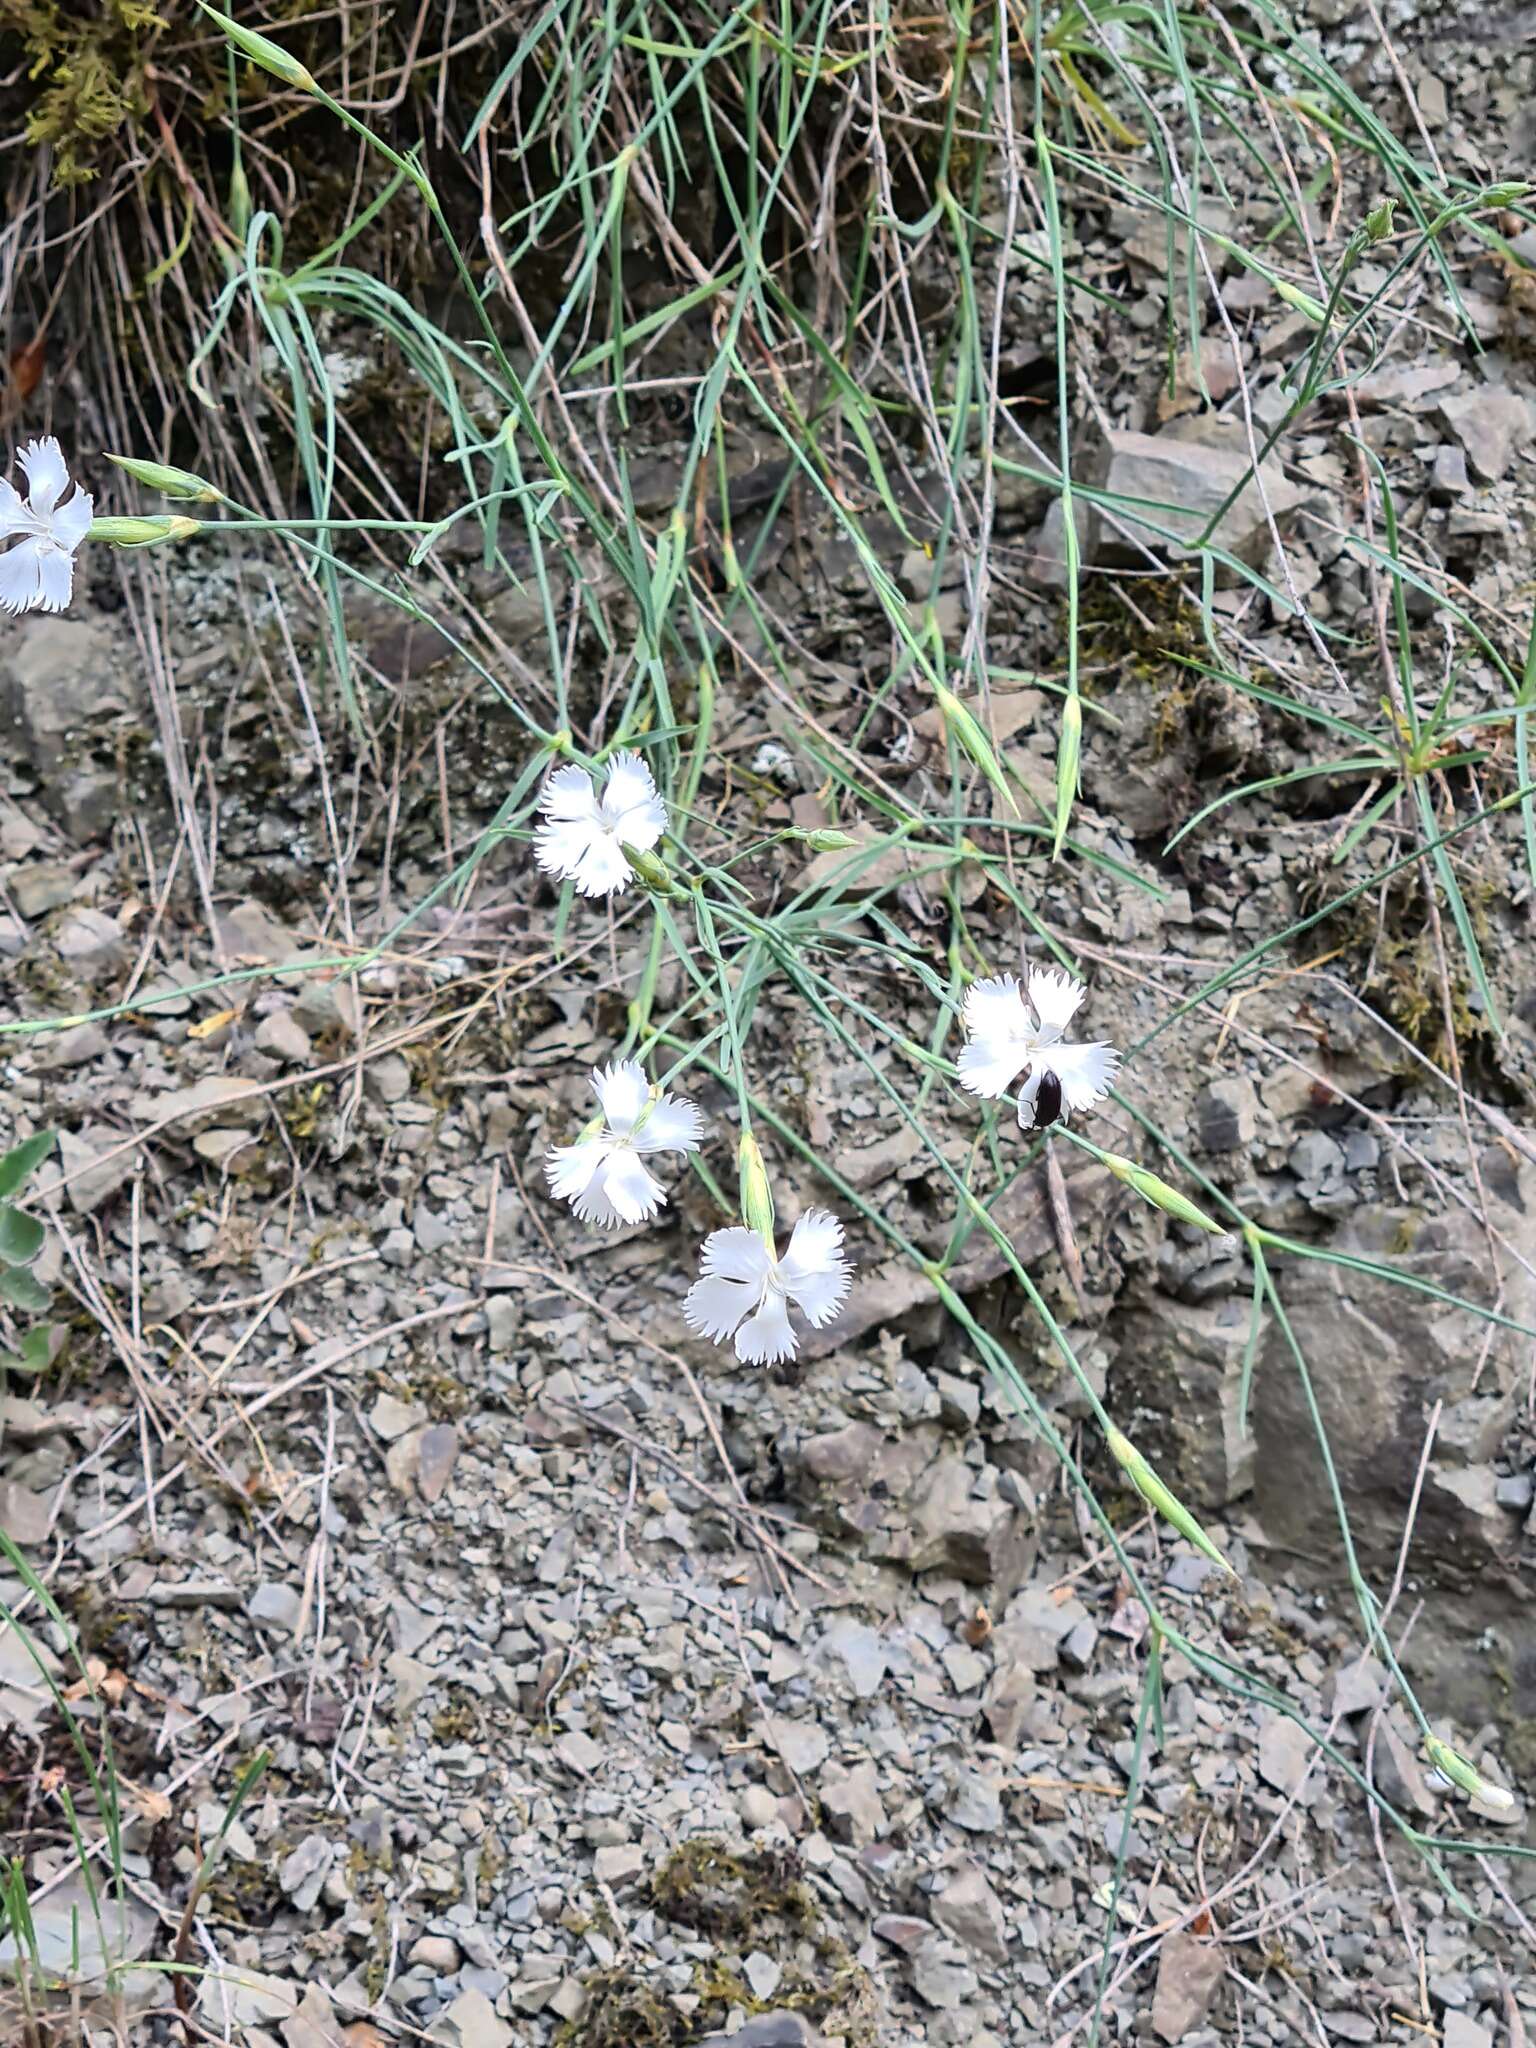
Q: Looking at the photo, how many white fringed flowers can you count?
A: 5